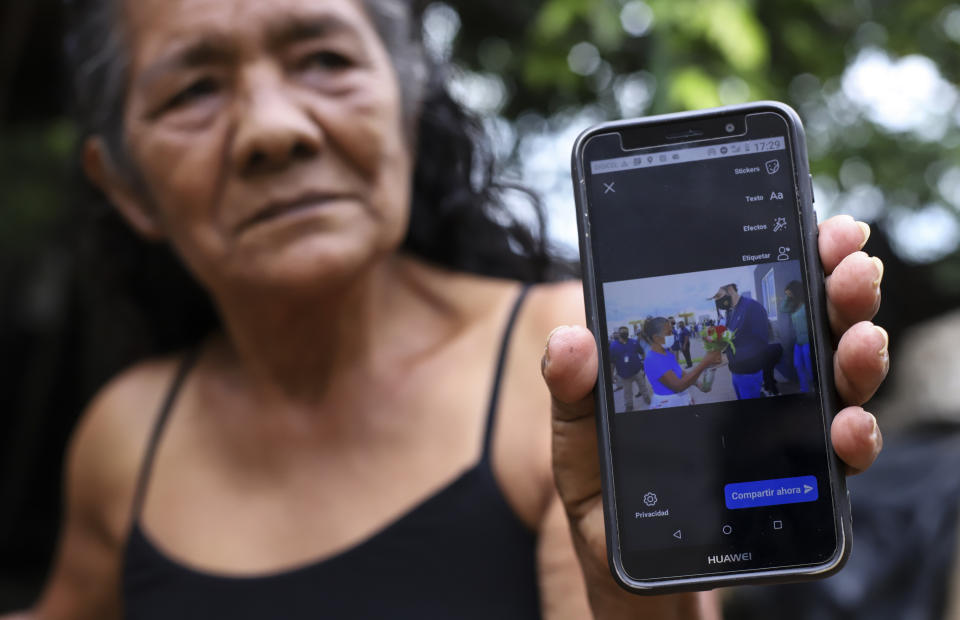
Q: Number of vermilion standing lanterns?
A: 0